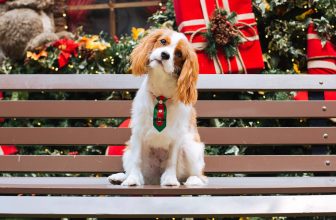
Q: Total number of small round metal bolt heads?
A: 4